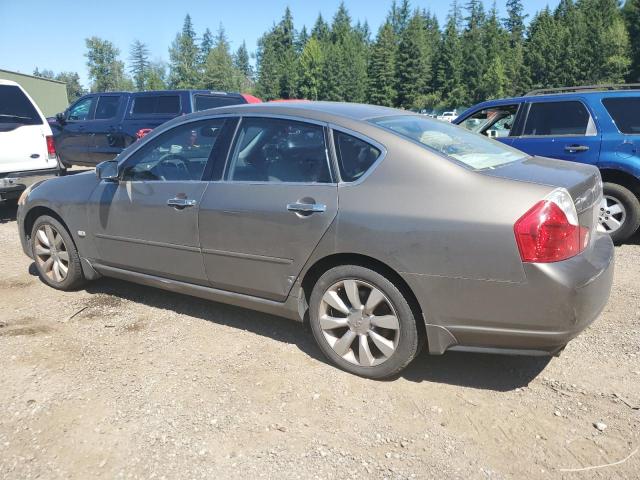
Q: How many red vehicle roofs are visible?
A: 2